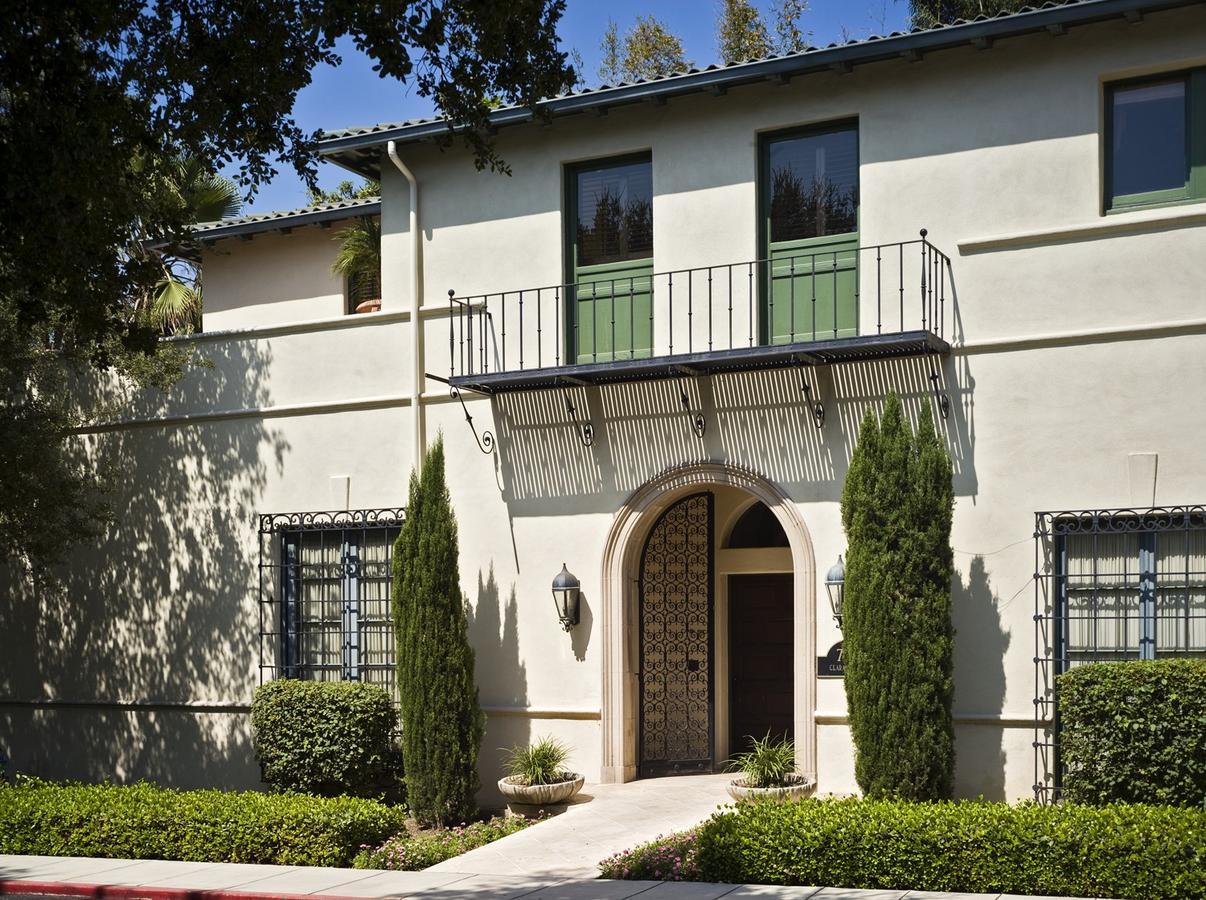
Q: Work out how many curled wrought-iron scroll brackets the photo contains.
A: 5